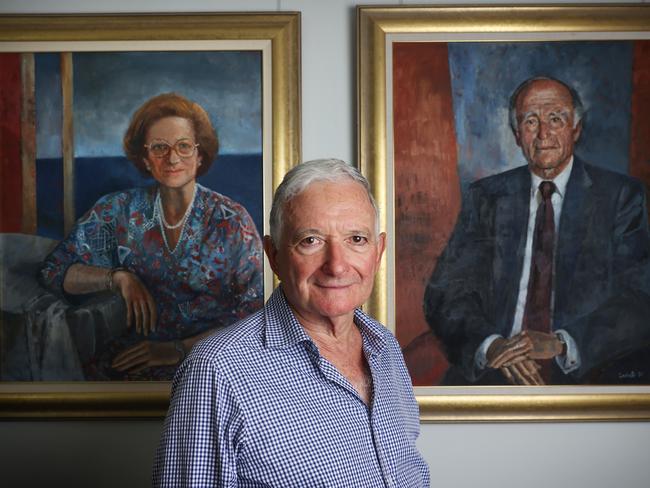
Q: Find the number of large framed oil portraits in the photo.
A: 2